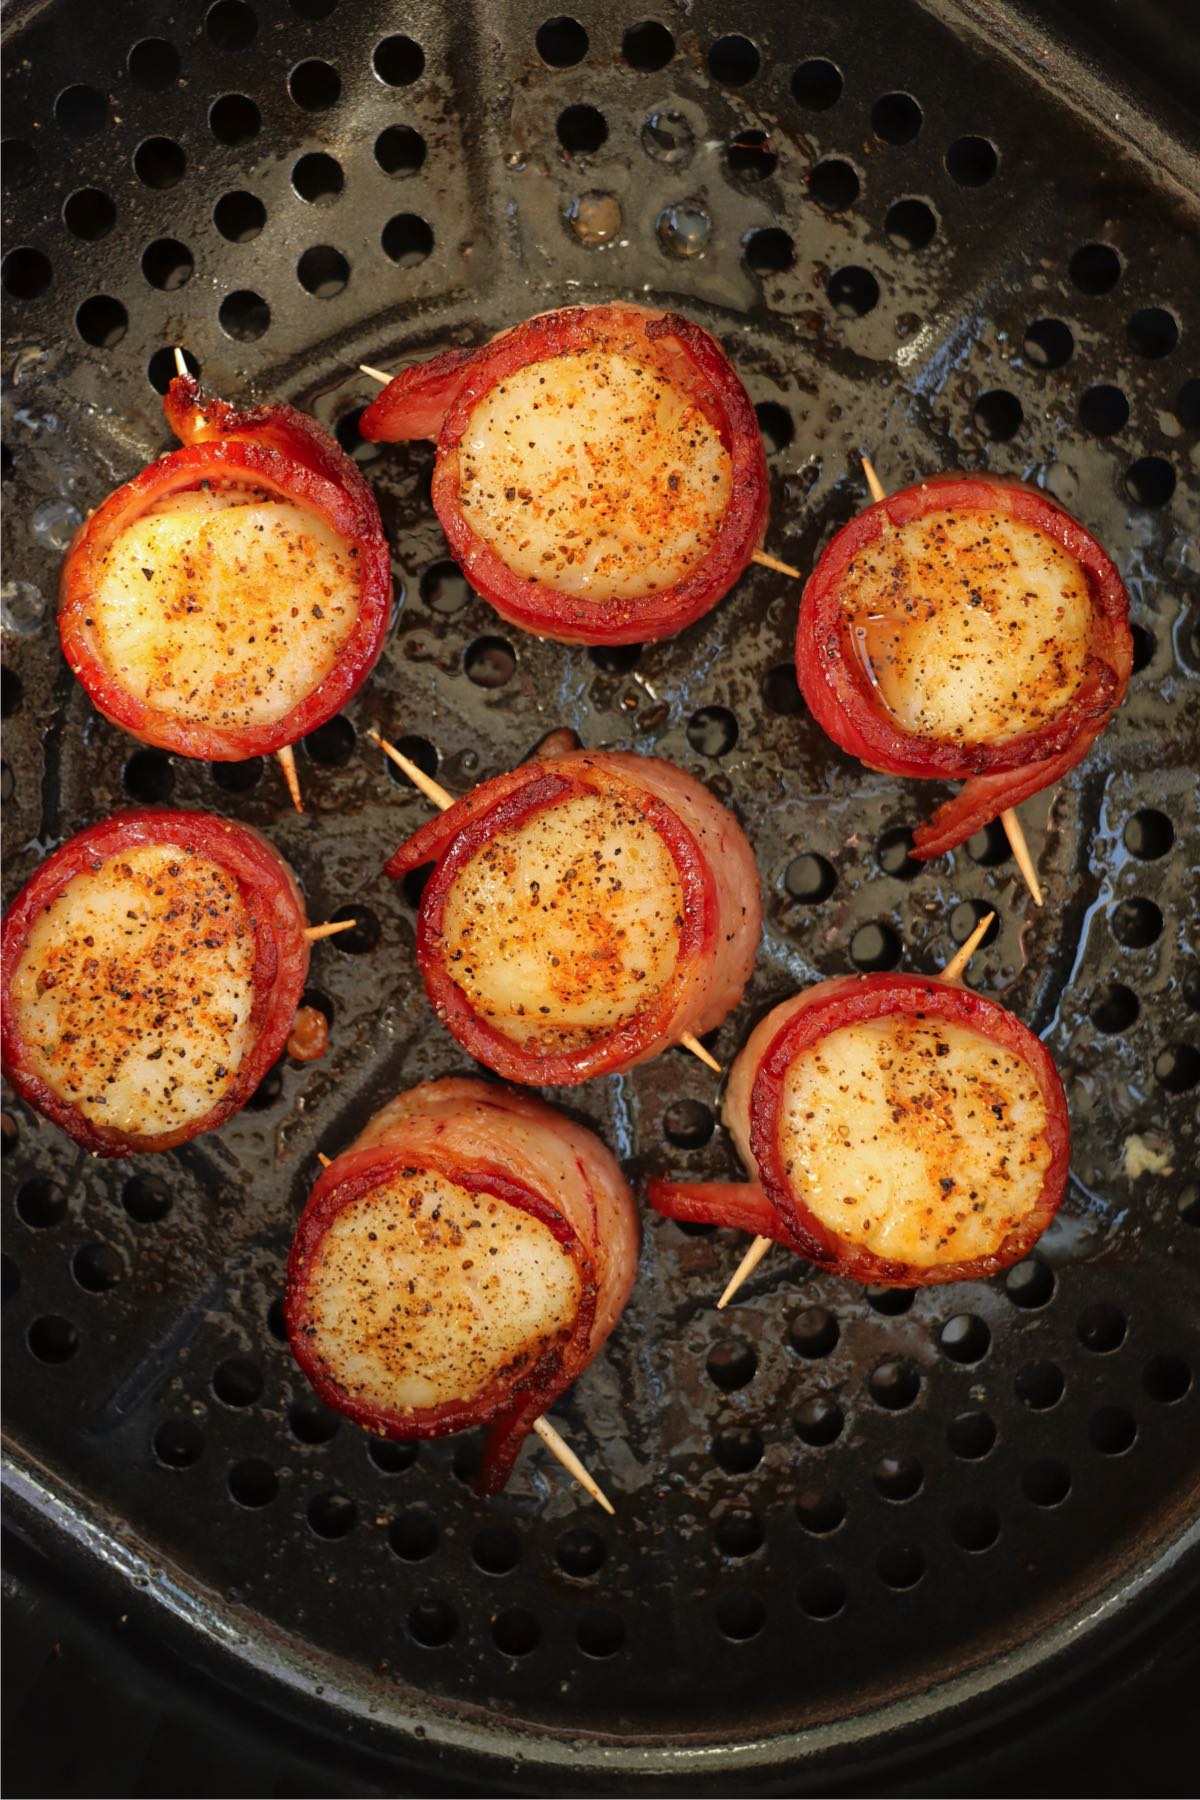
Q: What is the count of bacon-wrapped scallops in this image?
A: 7